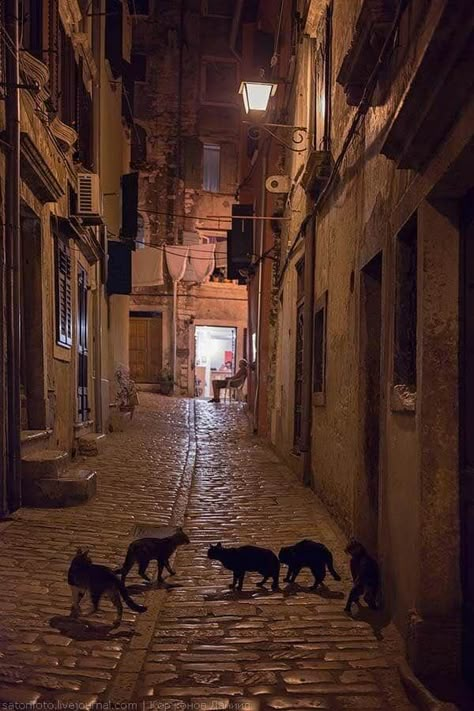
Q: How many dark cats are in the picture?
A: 5